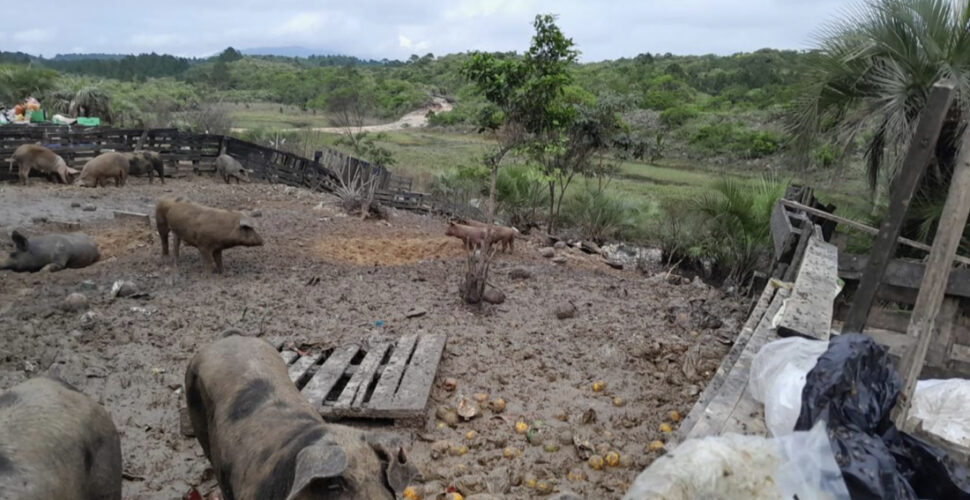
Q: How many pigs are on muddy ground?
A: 10